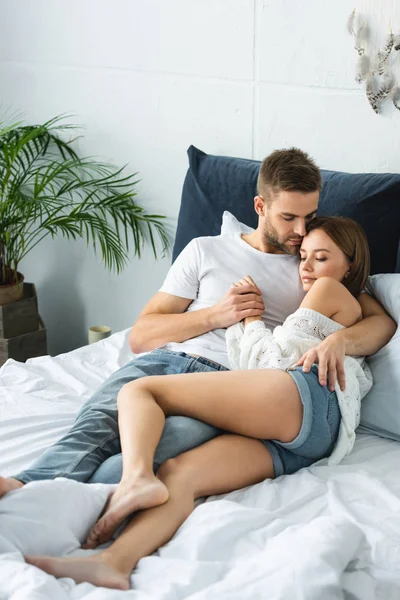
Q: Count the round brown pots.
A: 1